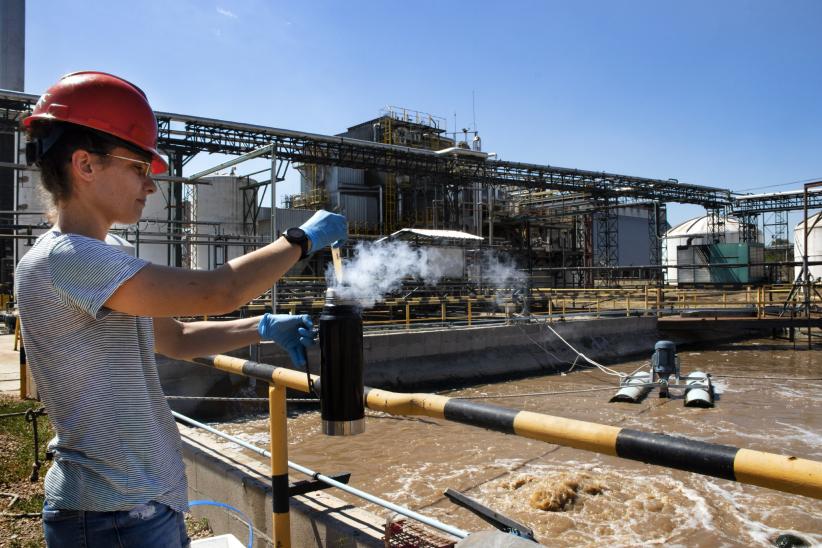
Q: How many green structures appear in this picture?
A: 1